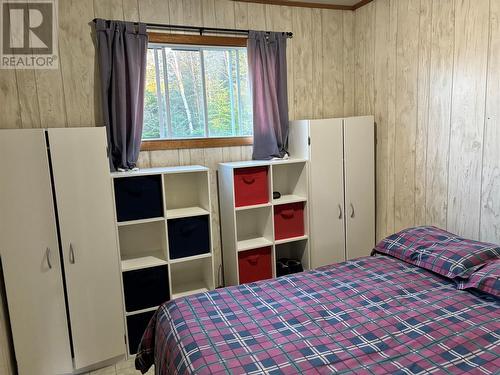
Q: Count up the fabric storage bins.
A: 7